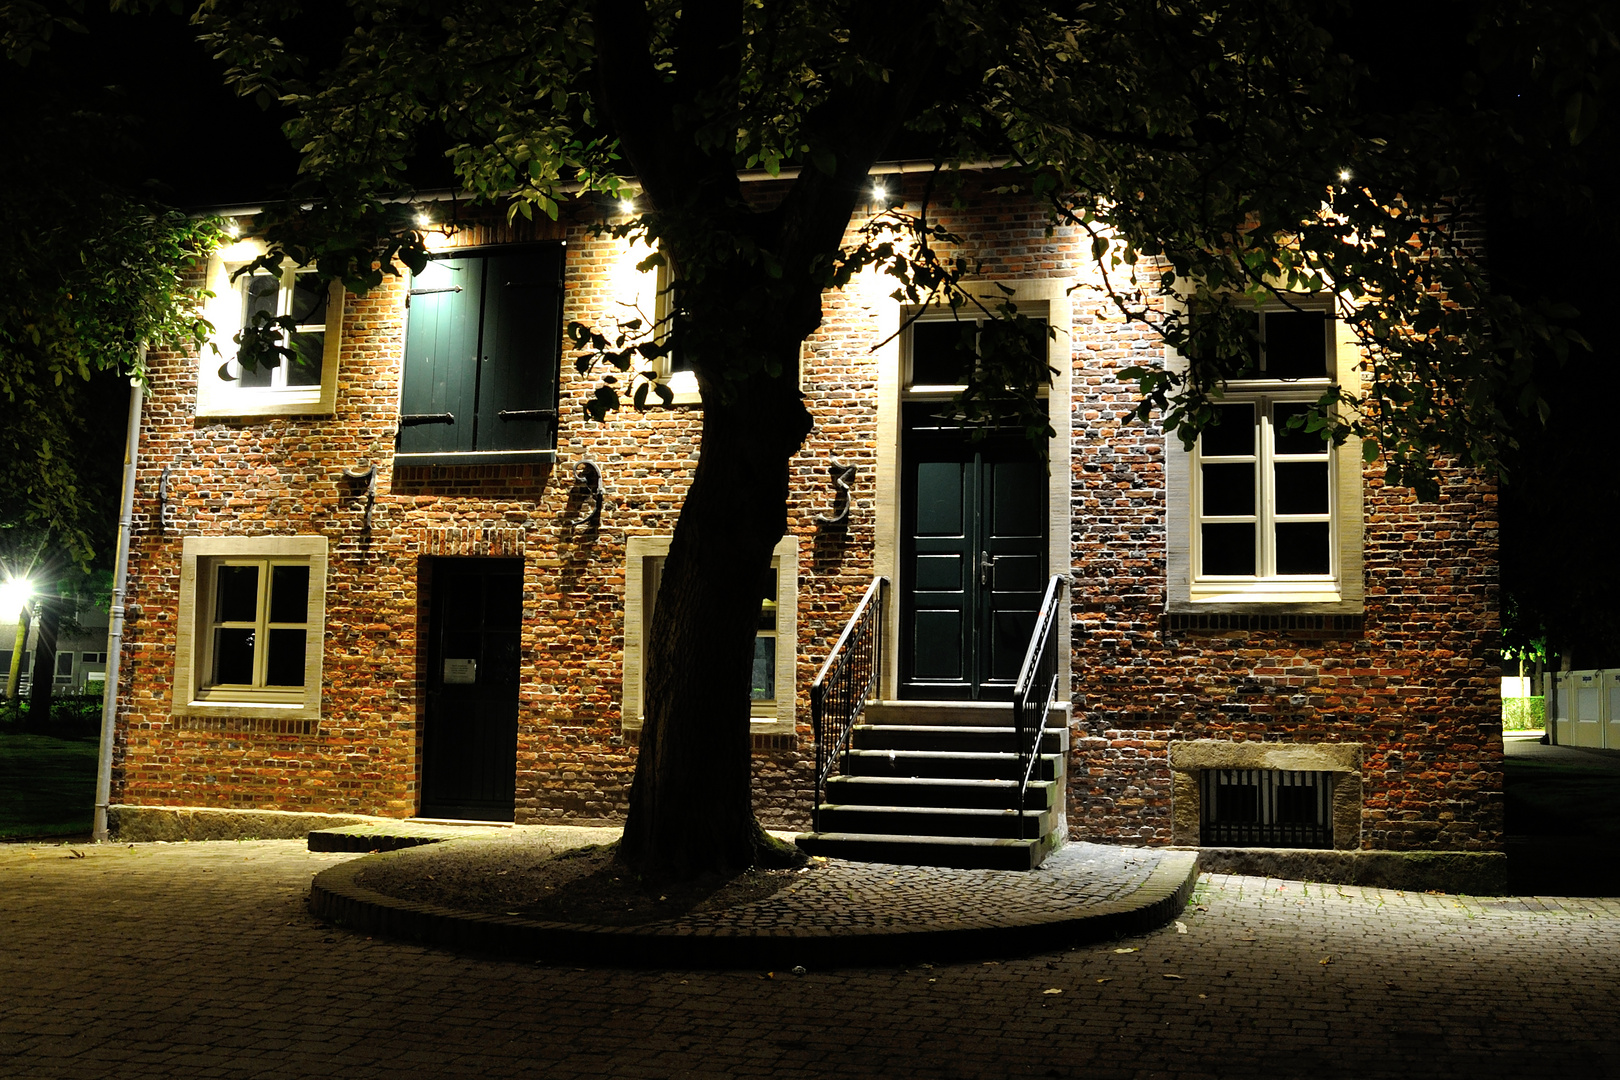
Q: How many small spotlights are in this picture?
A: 5